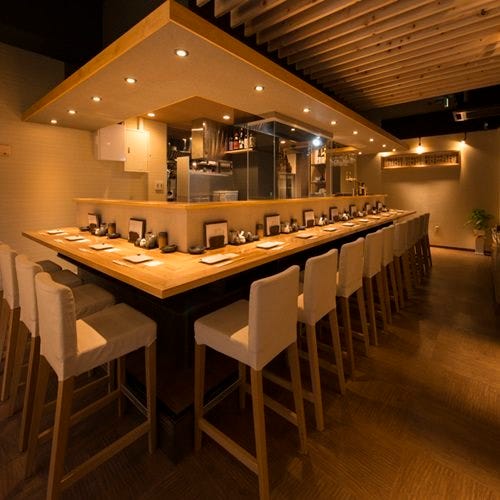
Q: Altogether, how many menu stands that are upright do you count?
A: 9